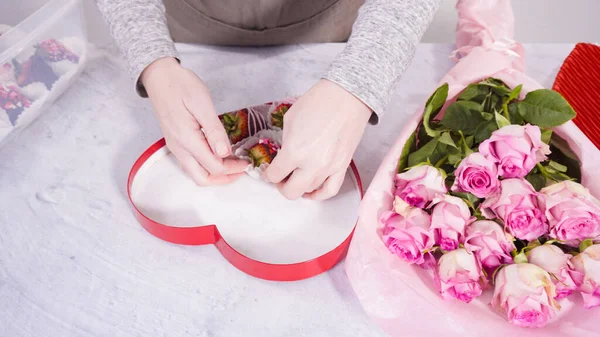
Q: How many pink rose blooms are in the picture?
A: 12